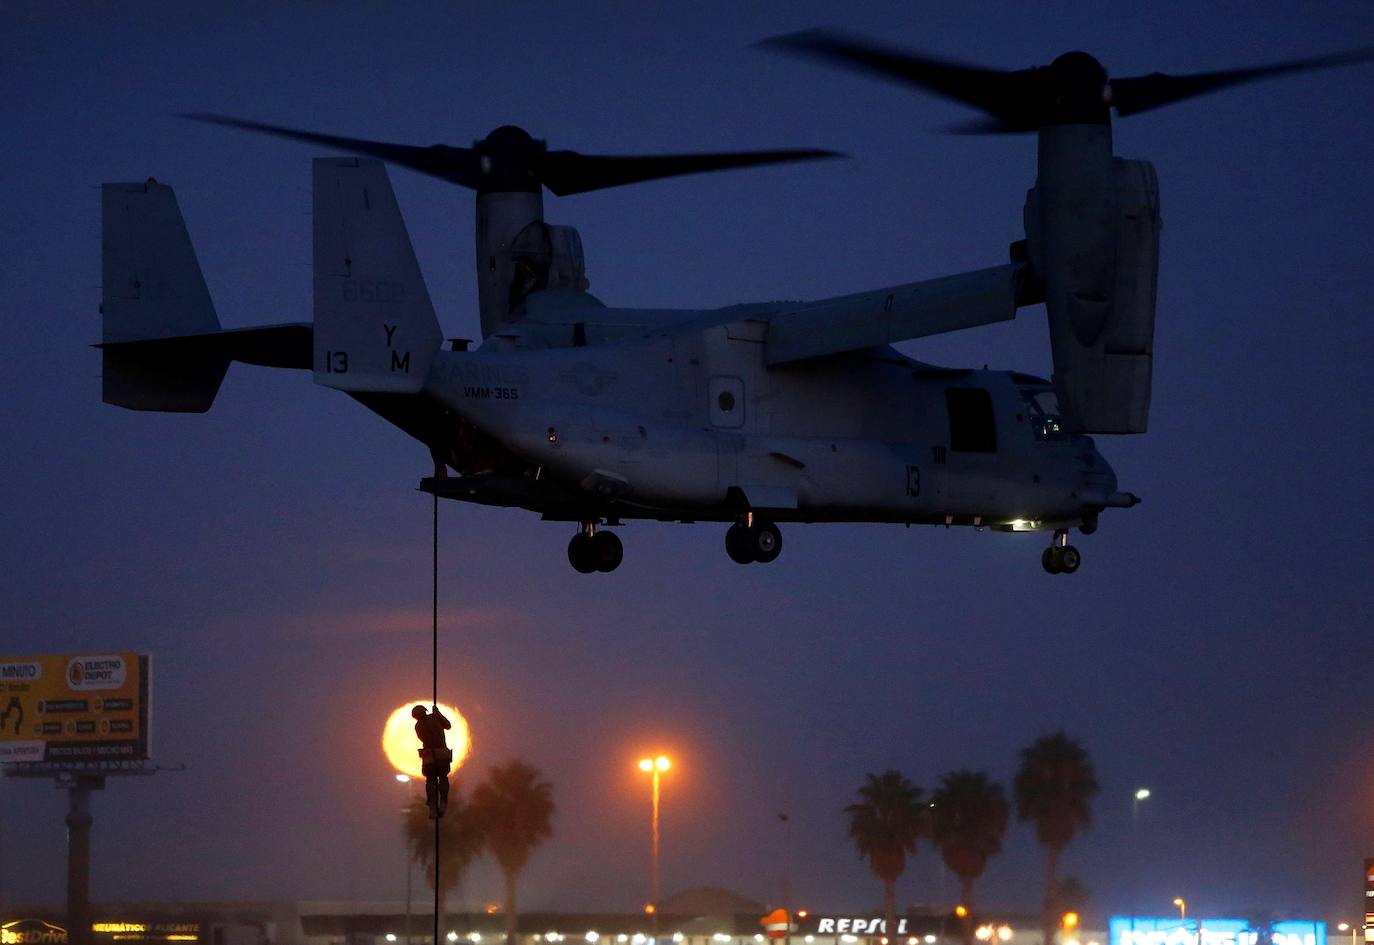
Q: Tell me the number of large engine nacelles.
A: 2